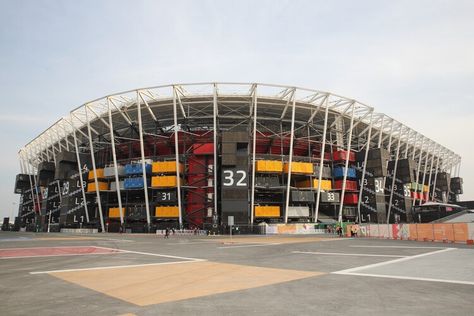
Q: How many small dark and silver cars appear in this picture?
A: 0